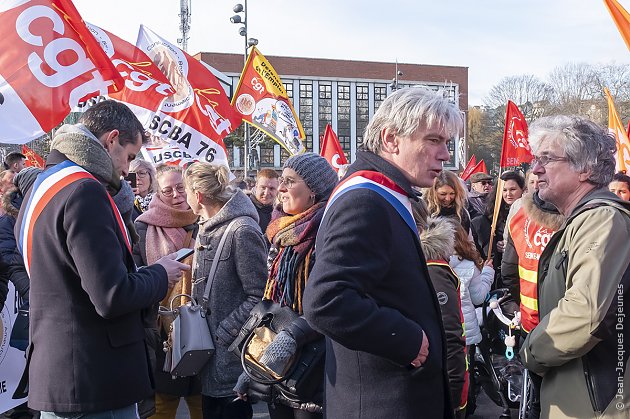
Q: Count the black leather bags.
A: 1